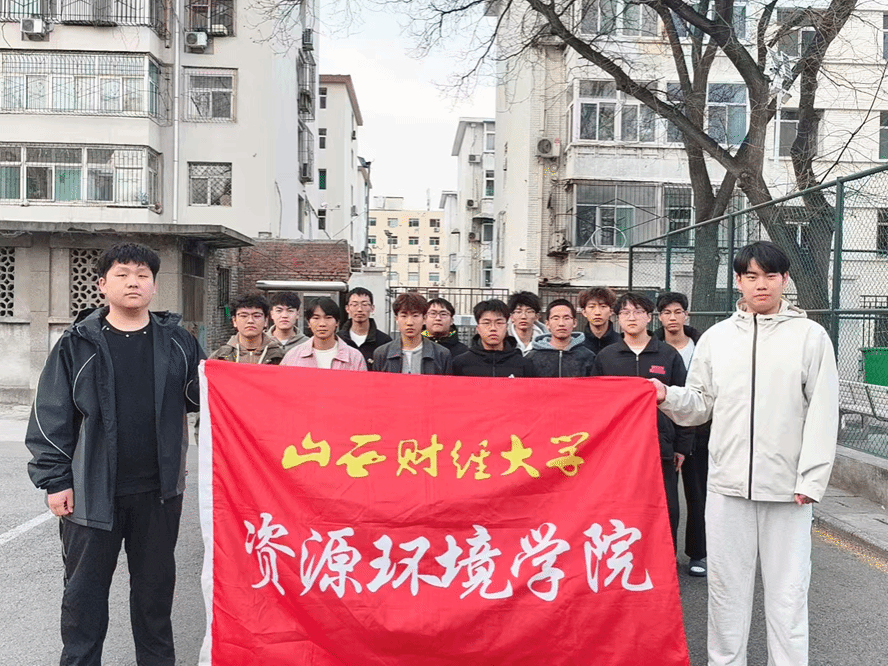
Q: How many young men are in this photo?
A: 14